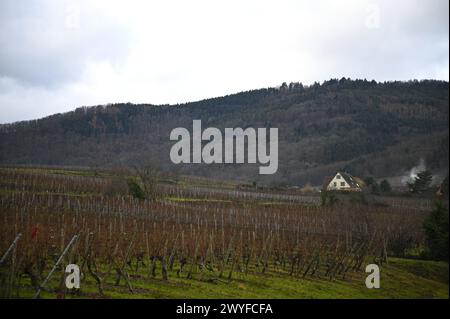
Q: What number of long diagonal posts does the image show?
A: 2